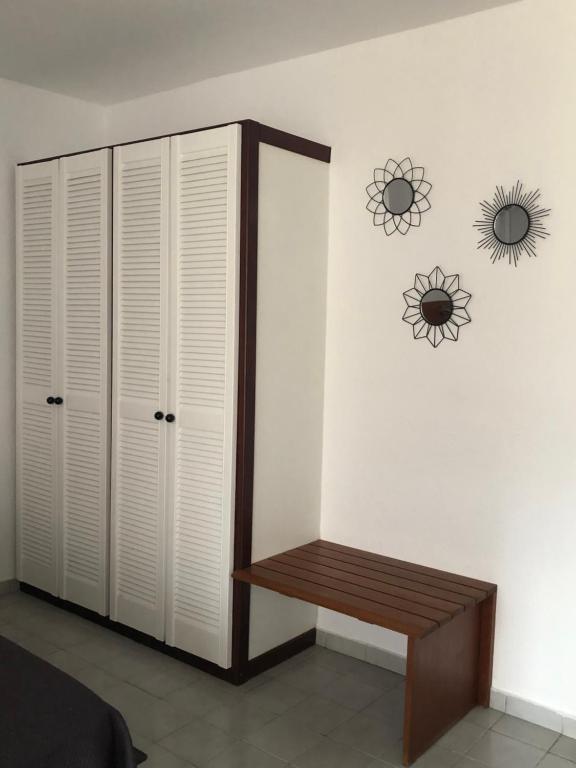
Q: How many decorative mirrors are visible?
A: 3